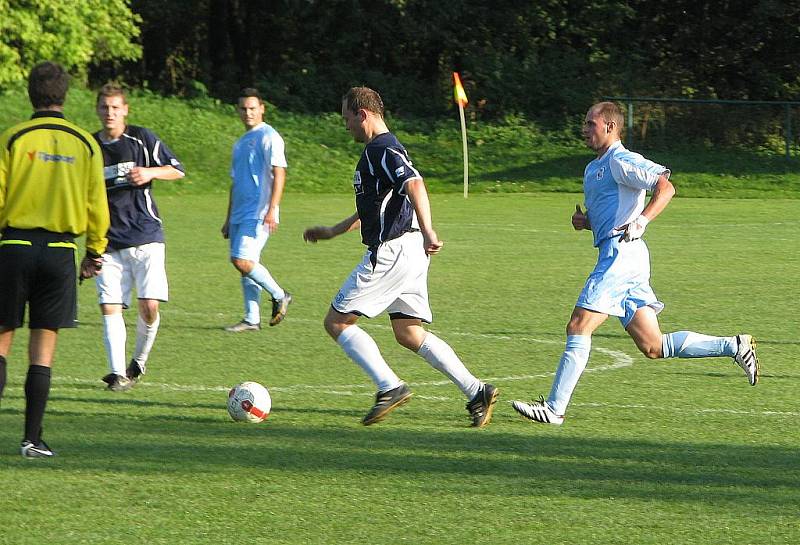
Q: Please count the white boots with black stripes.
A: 2